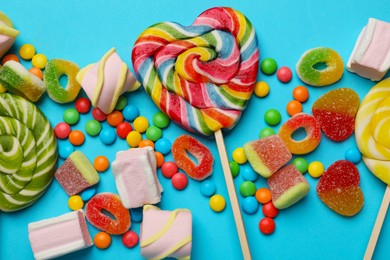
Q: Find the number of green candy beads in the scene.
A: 11